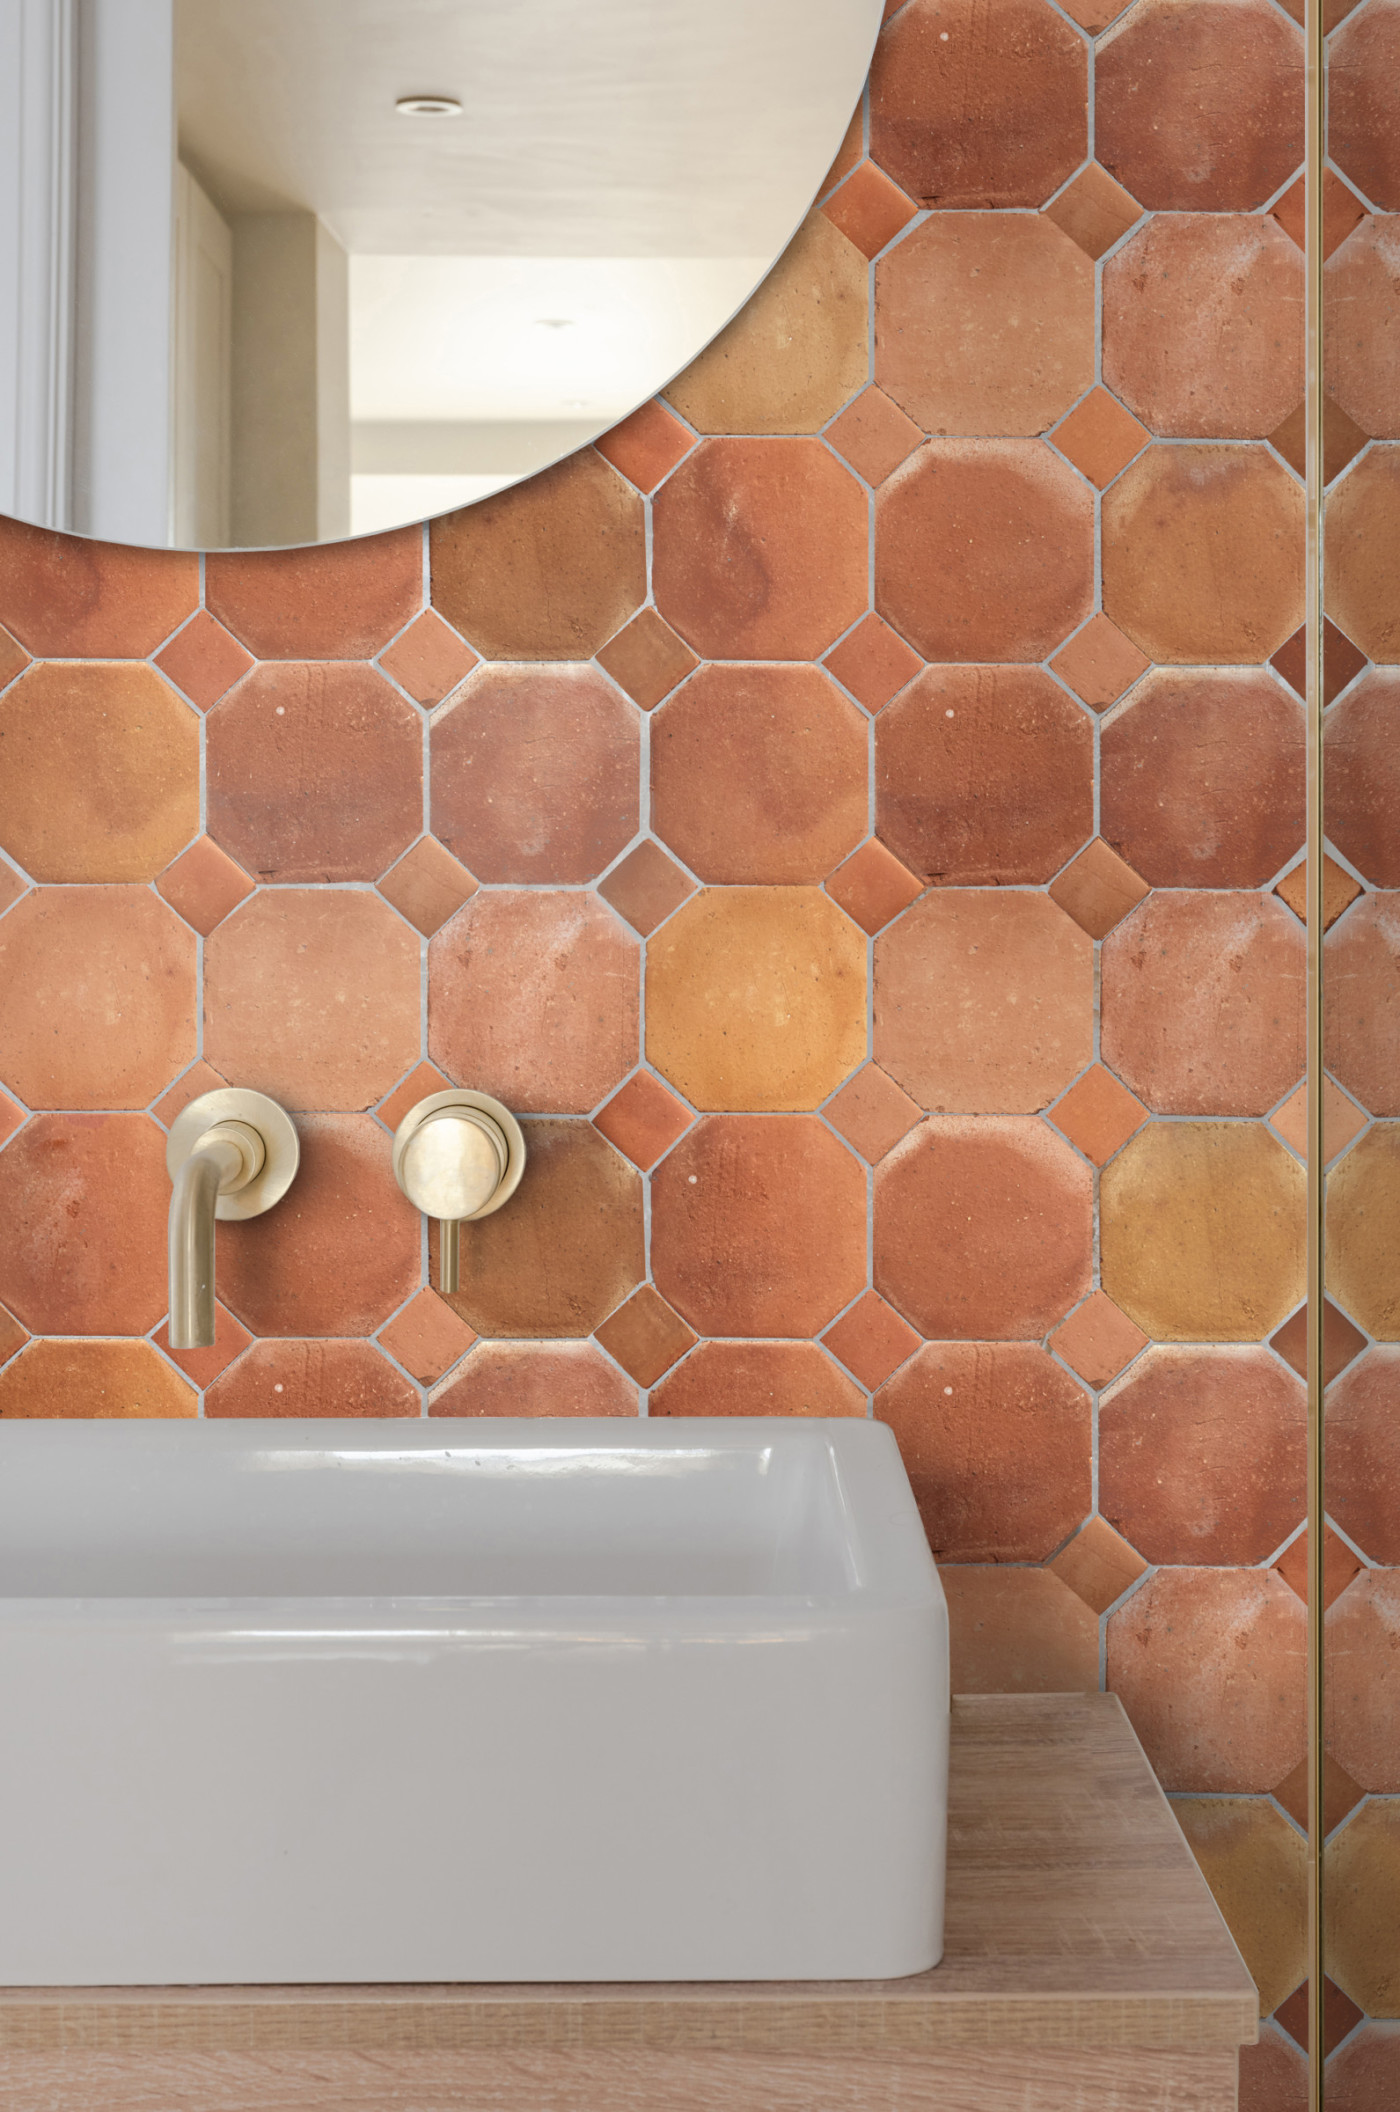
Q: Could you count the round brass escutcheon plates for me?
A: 2